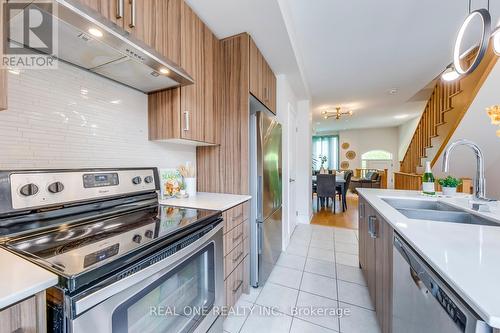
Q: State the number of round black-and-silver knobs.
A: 4